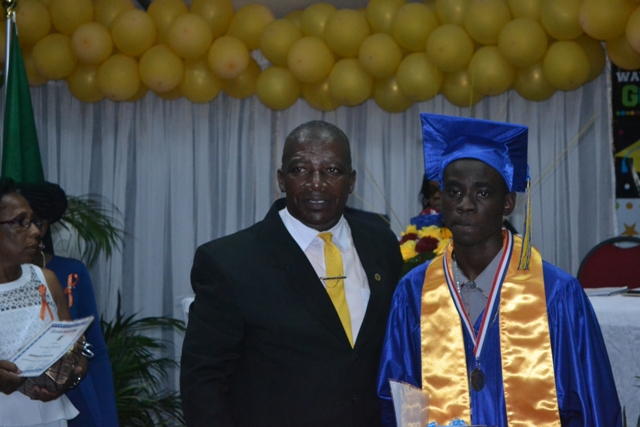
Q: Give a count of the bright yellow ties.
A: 1